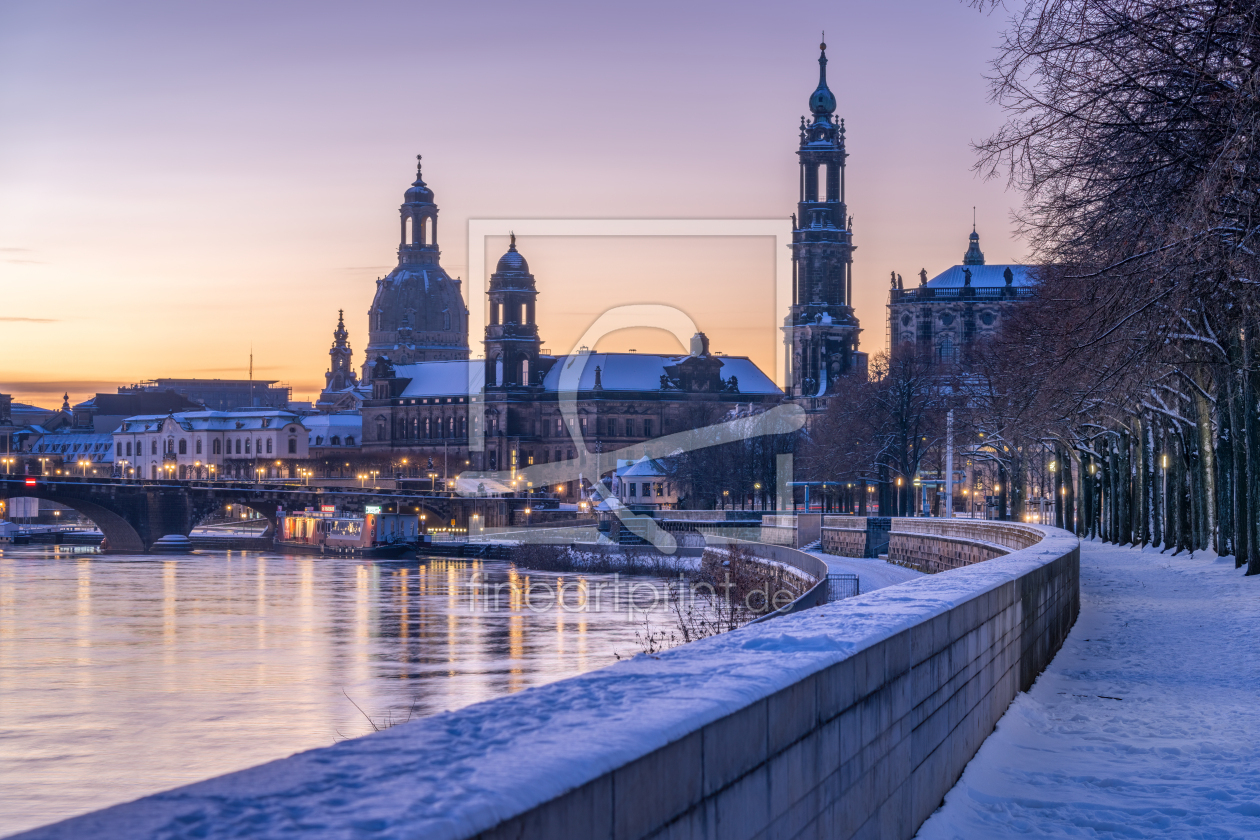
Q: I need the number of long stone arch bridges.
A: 1